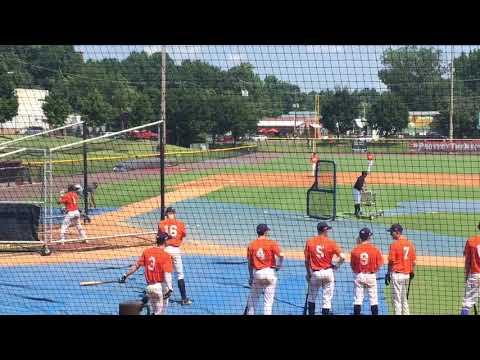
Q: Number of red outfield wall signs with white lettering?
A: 1